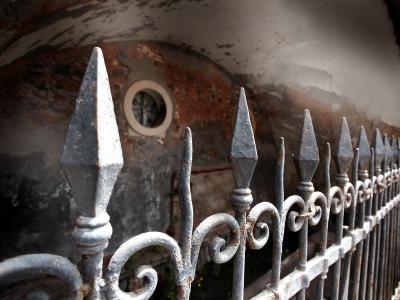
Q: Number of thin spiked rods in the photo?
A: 5